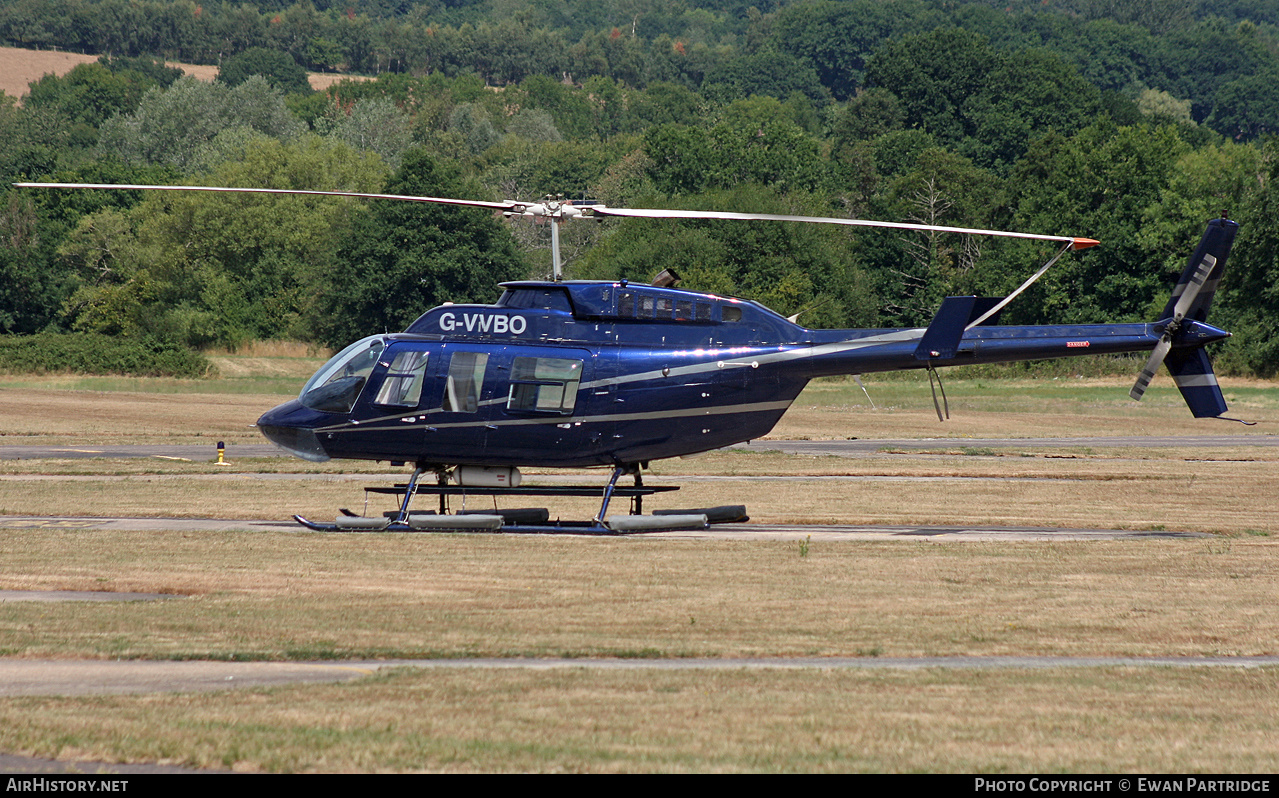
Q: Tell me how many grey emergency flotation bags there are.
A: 6